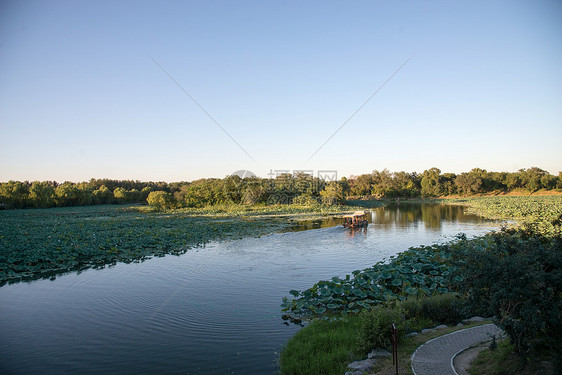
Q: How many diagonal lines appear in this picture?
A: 2